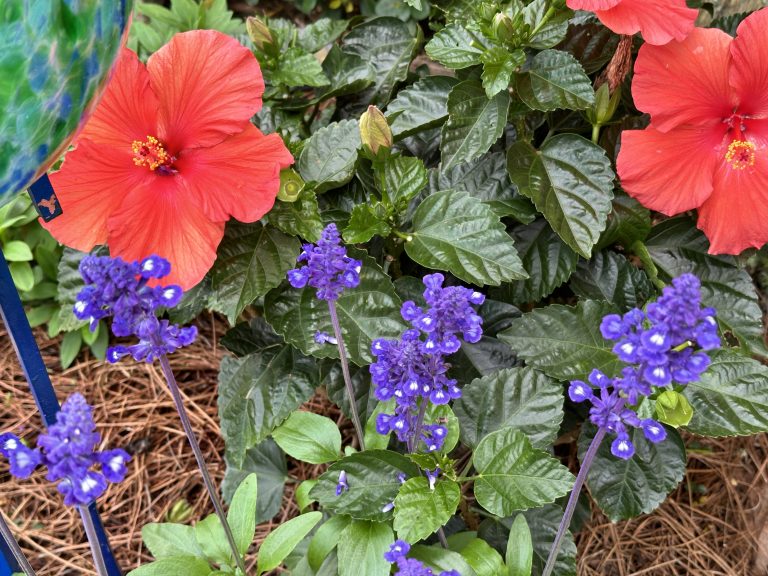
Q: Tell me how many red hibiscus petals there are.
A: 12